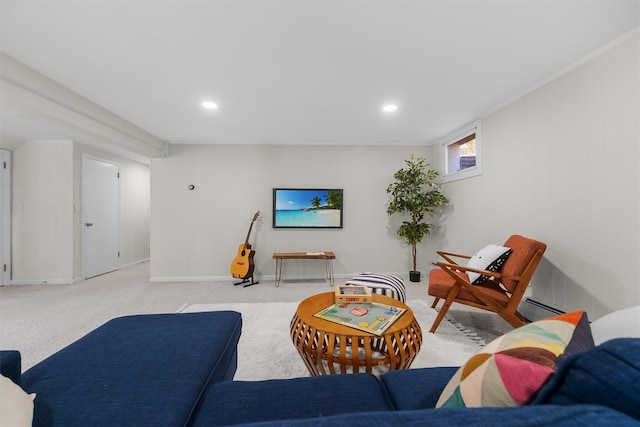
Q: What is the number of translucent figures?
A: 0